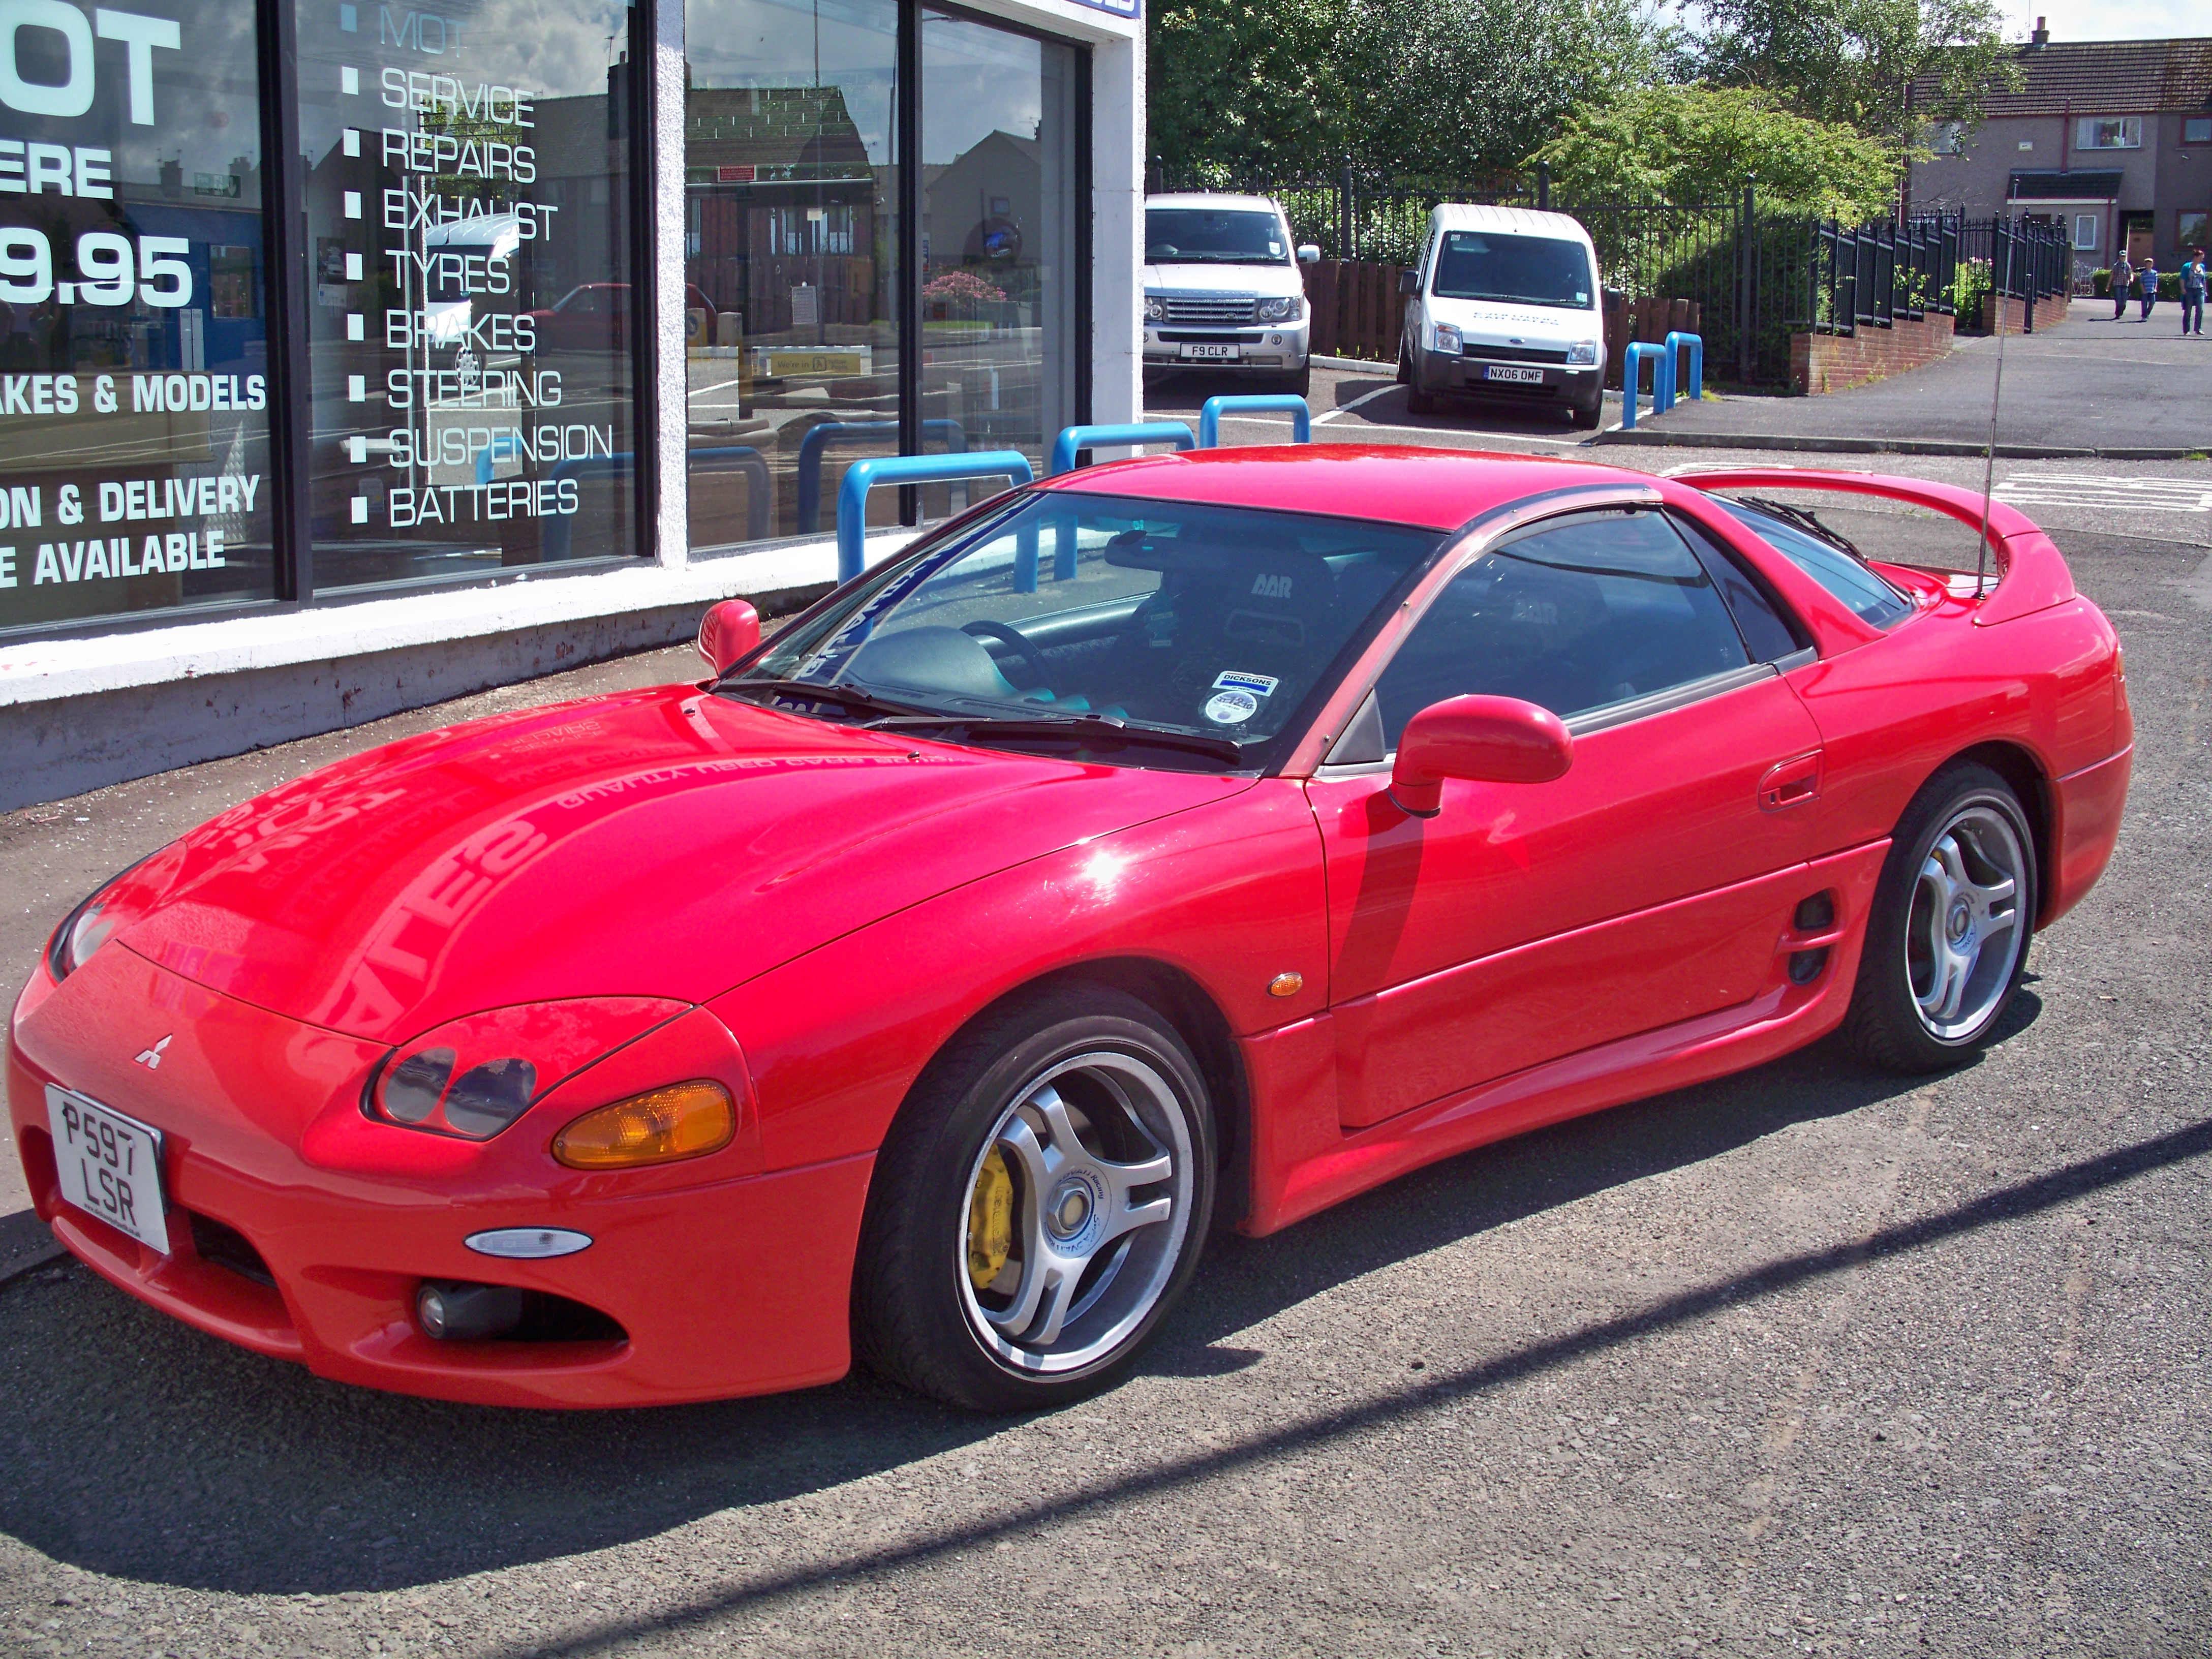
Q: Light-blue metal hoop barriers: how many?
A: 5